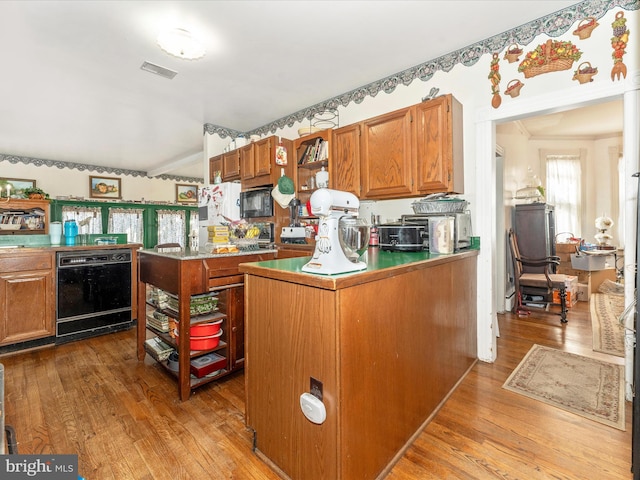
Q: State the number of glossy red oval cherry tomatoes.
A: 0